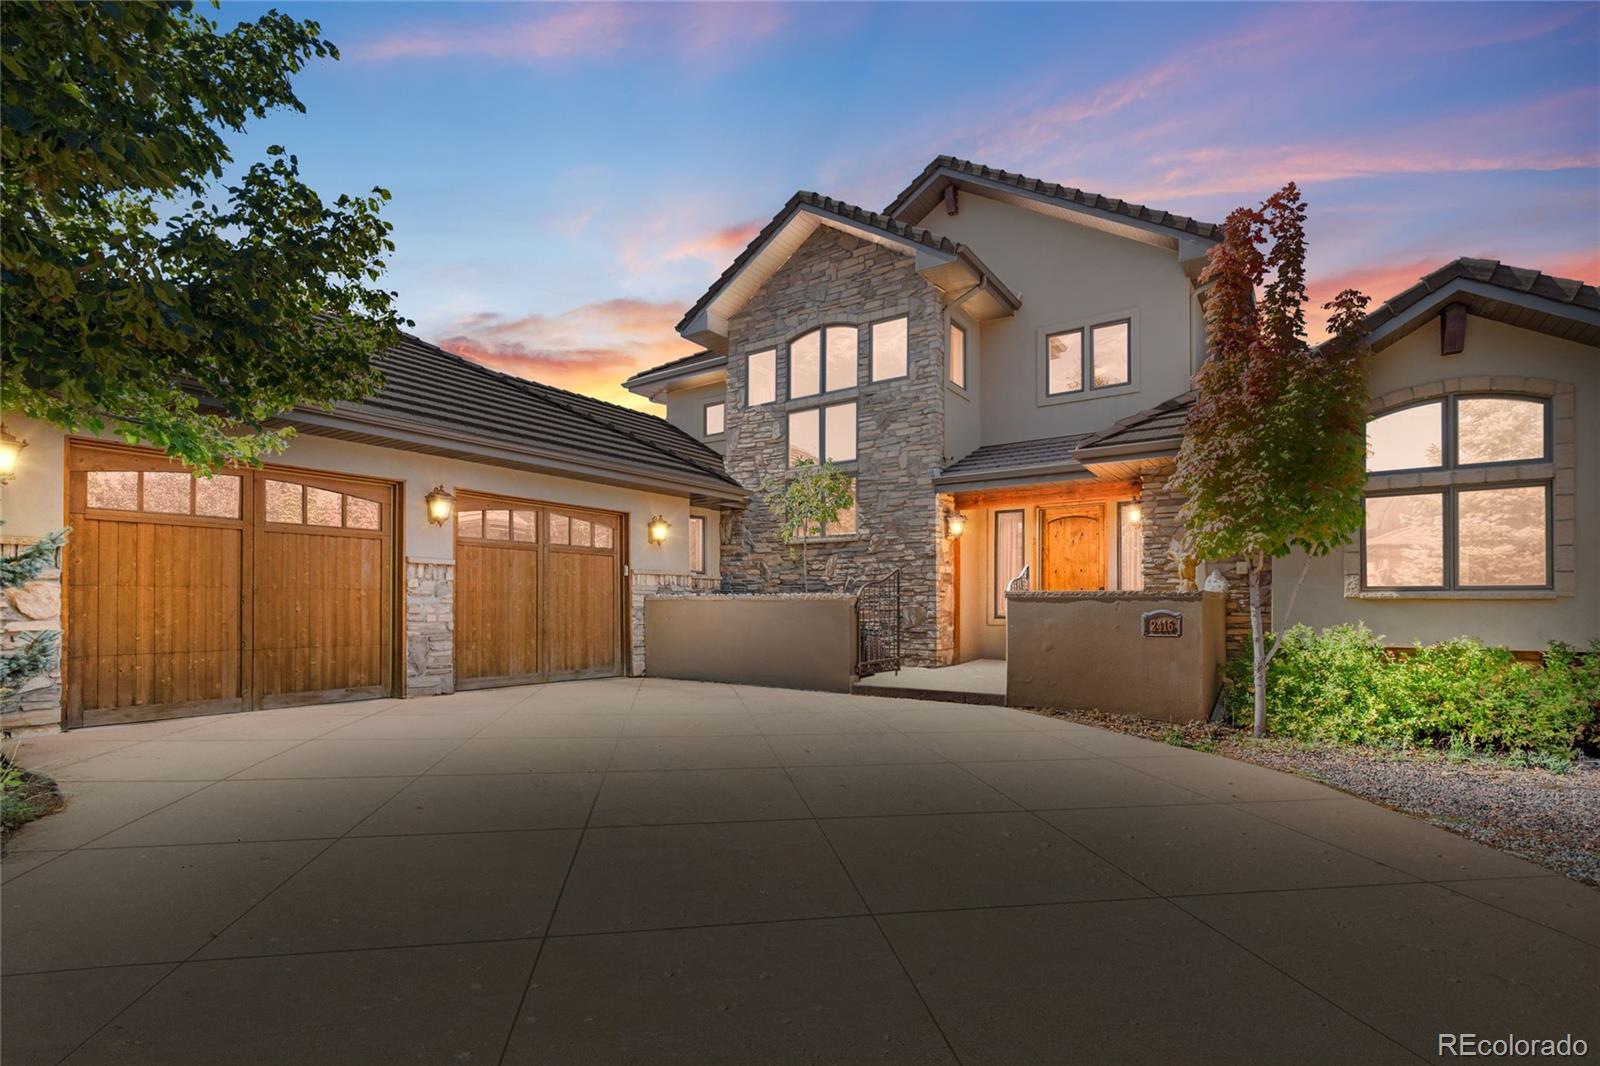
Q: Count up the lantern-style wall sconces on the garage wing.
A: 3